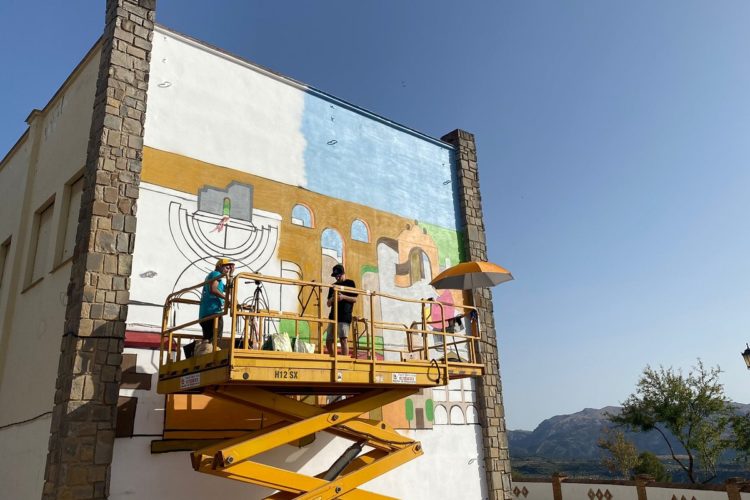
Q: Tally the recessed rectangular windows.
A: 3